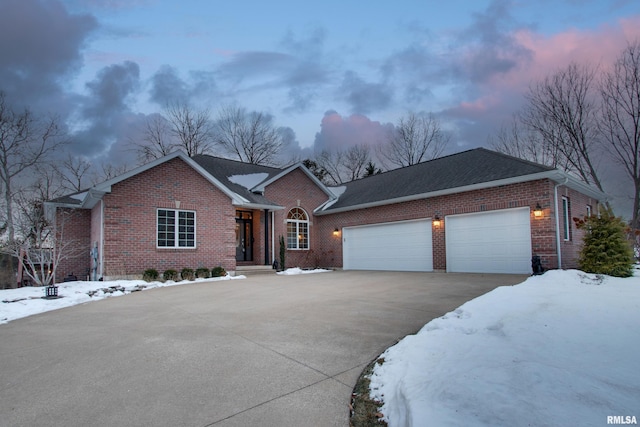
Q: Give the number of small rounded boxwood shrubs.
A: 5